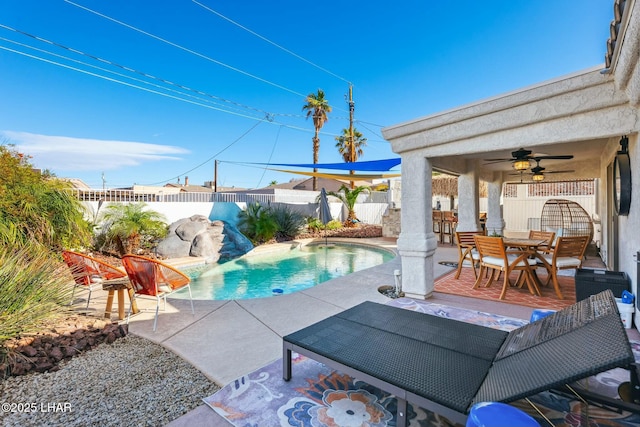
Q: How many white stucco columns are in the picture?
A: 3